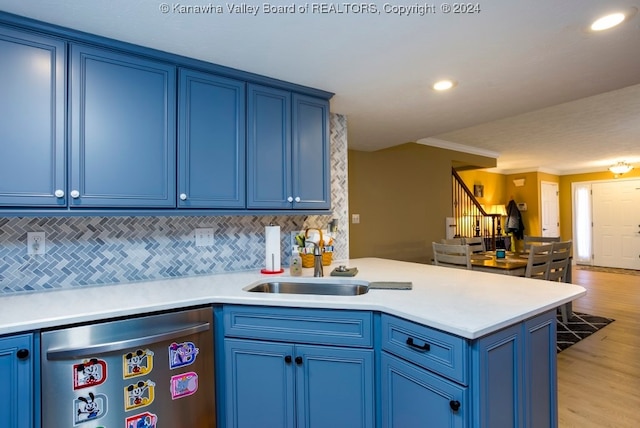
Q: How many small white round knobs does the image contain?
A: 5